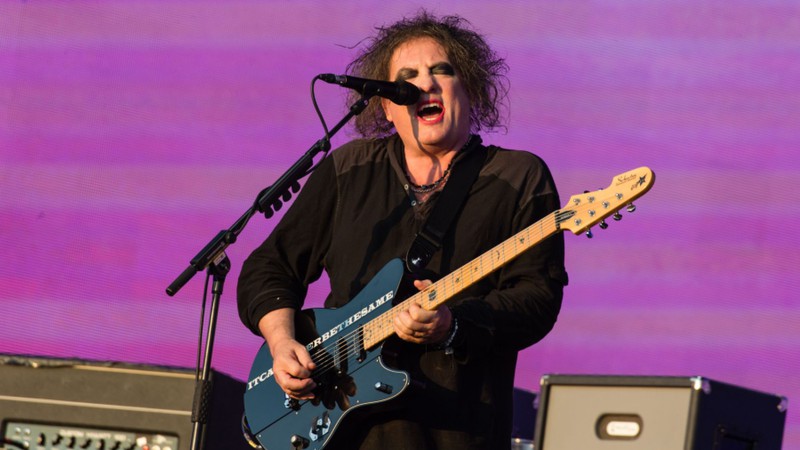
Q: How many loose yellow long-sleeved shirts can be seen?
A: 0